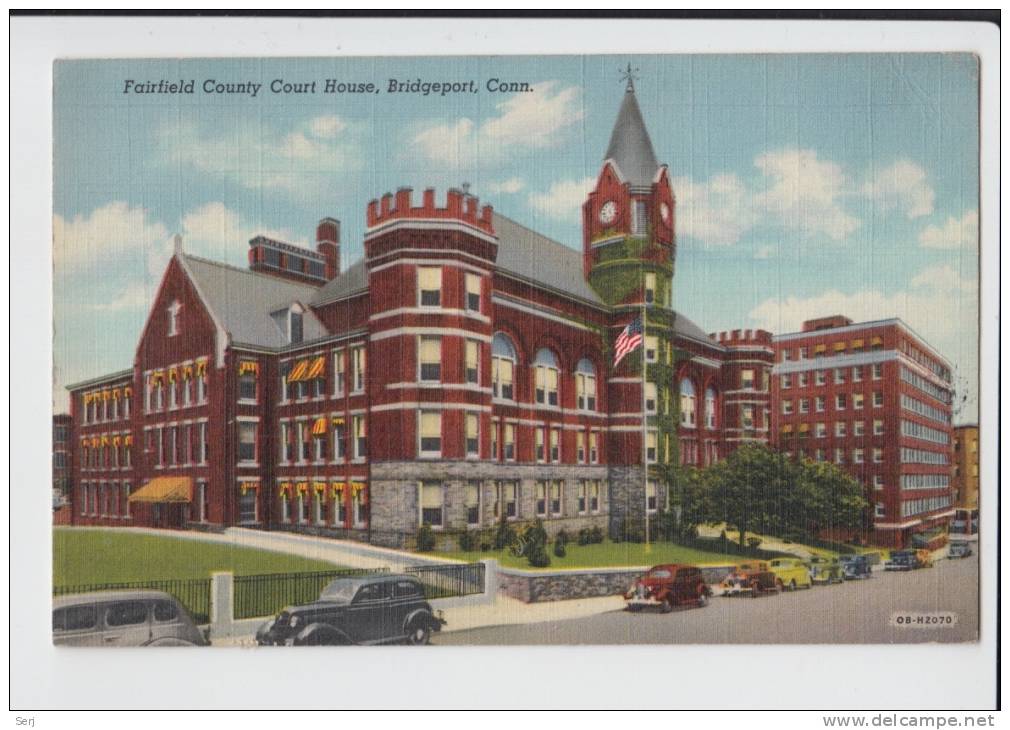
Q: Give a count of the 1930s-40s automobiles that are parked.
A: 10